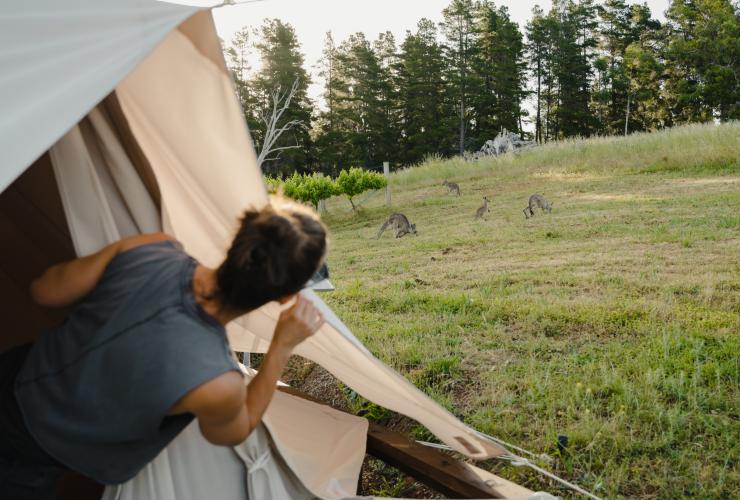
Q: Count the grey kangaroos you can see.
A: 4